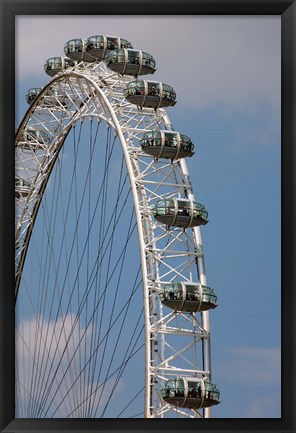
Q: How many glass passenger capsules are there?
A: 12